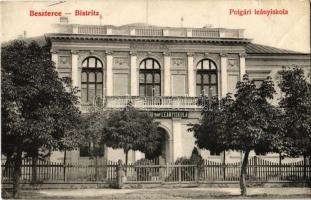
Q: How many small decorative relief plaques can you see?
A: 4